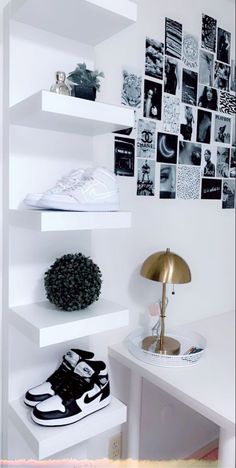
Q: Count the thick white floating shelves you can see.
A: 5